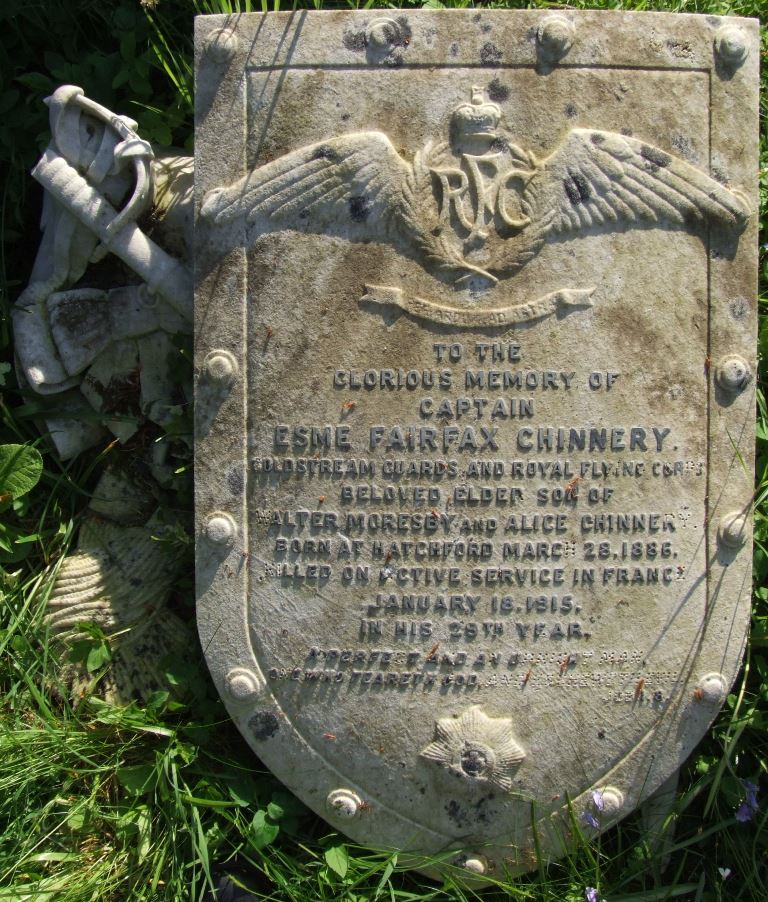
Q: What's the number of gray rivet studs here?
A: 13